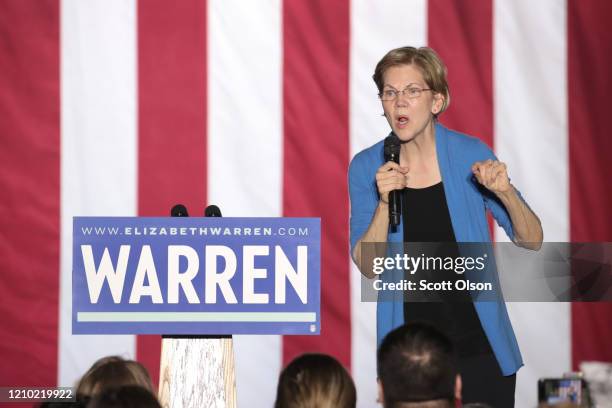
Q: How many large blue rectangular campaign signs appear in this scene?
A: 1